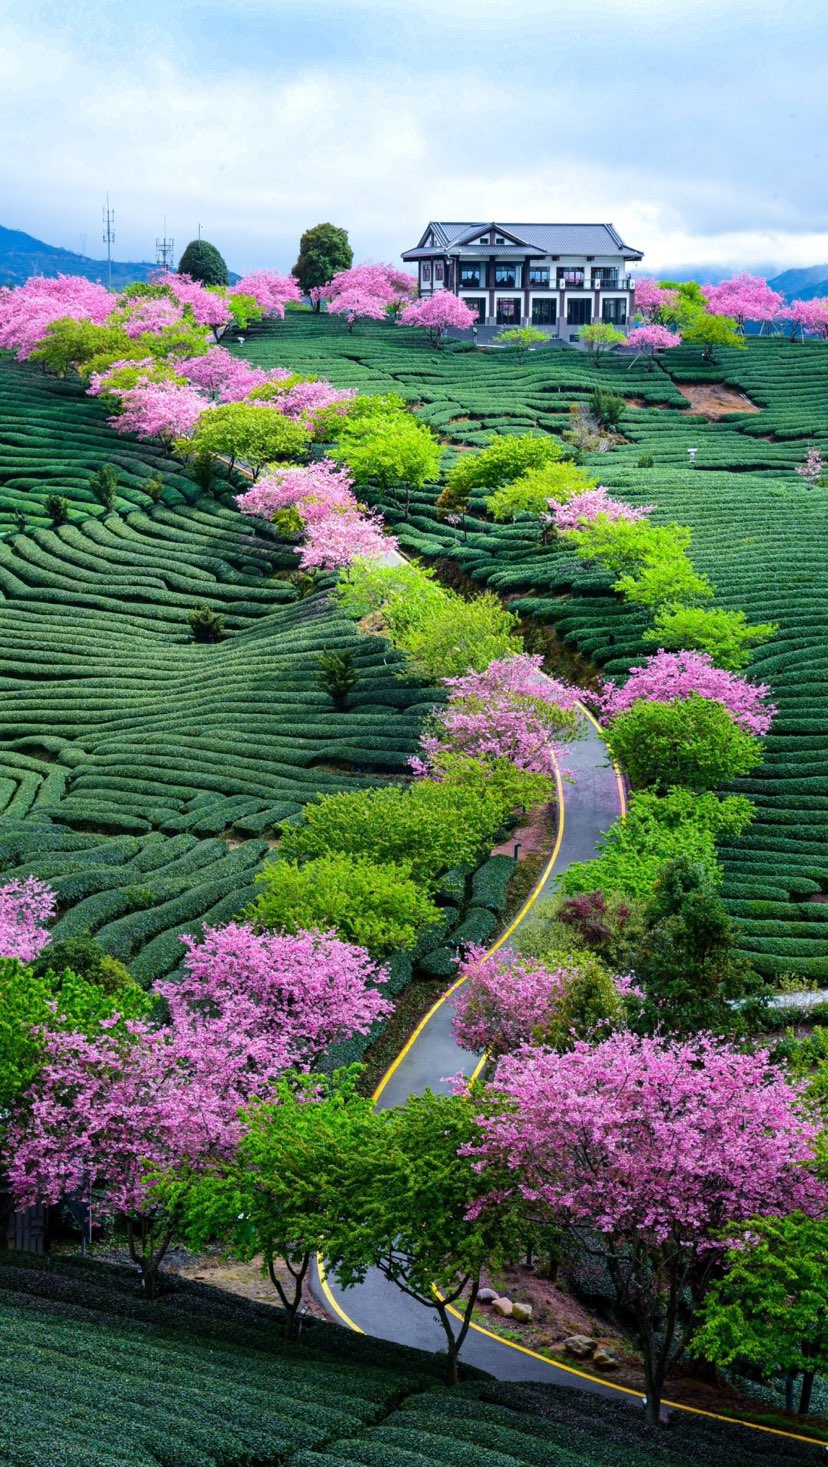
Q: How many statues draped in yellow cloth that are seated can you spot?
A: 0